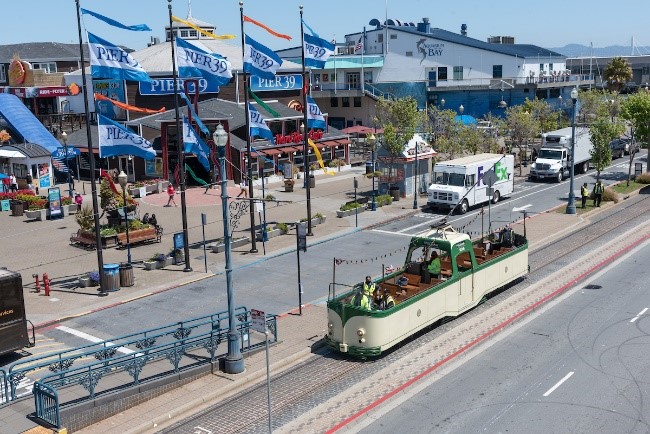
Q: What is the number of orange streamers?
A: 2